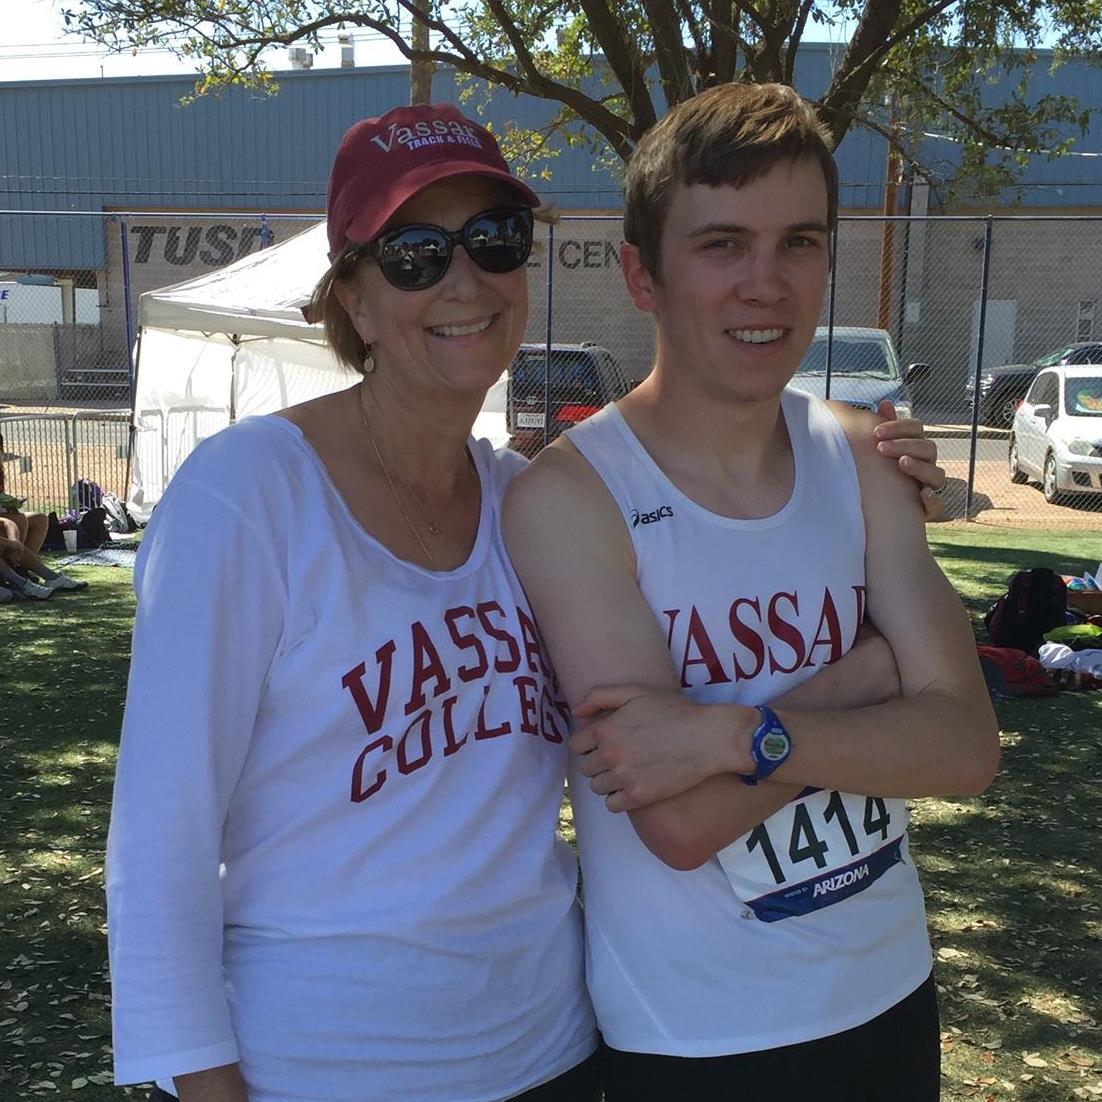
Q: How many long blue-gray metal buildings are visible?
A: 1